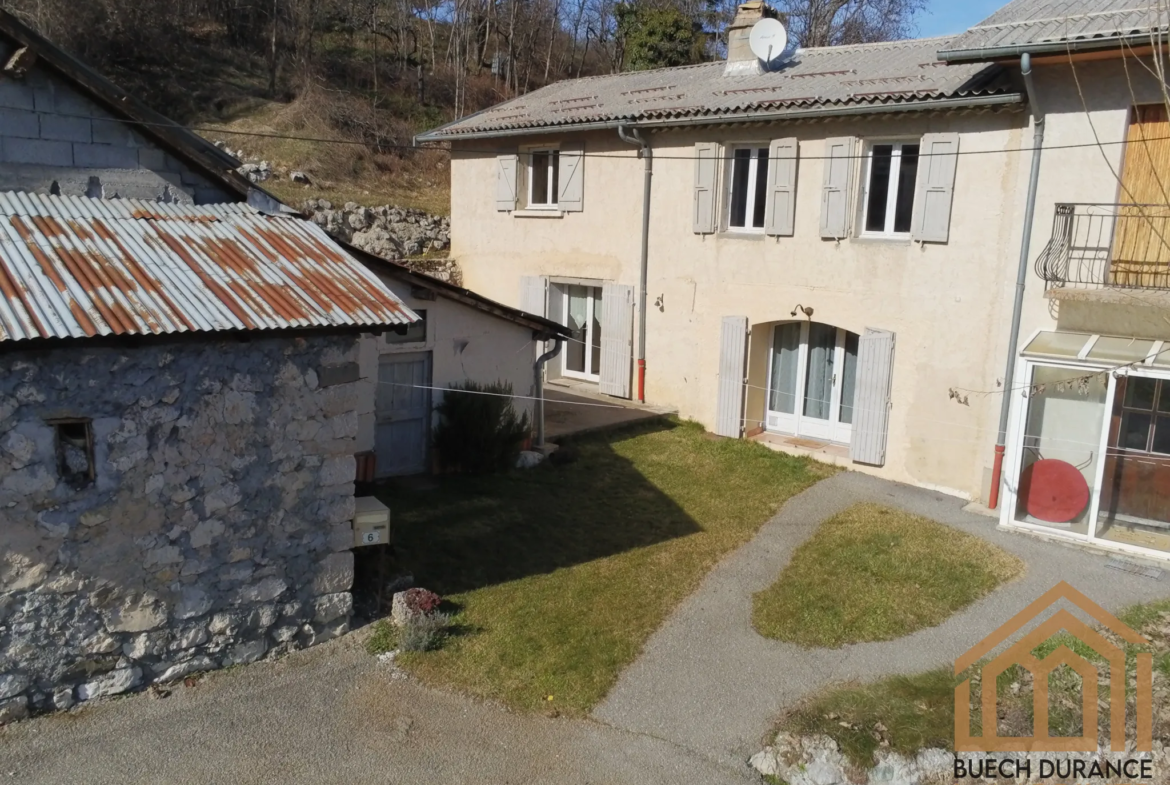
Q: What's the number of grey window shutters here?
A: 10